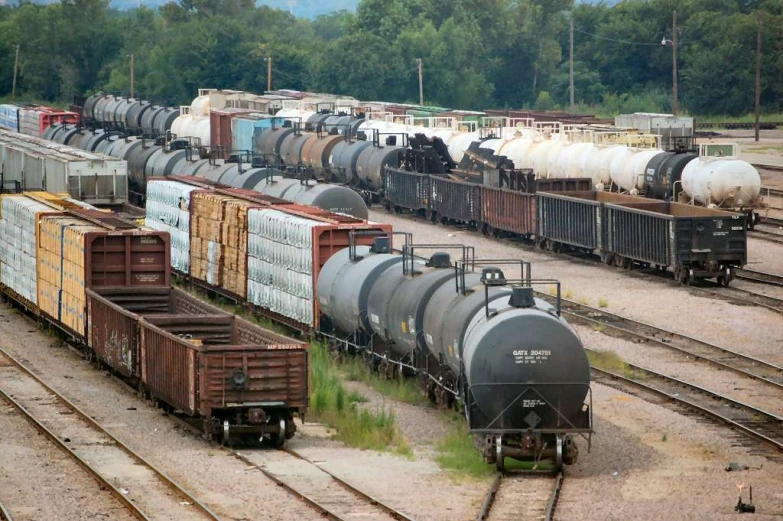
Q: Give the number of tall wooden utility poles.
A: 7